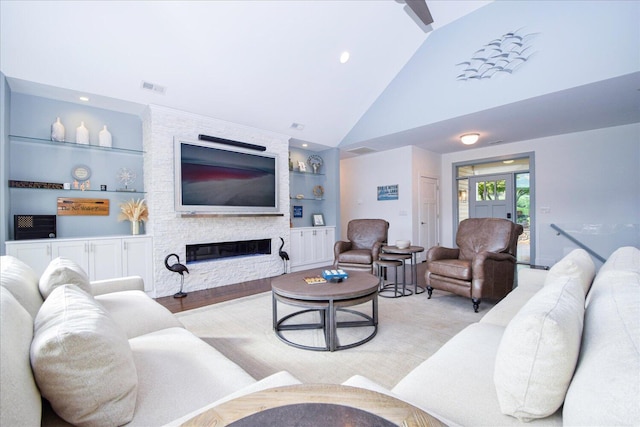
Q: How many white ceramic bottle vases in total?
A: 3